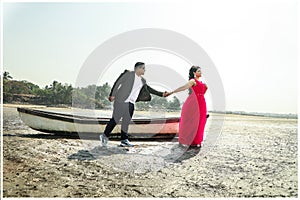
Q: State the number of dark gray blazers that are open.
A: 1